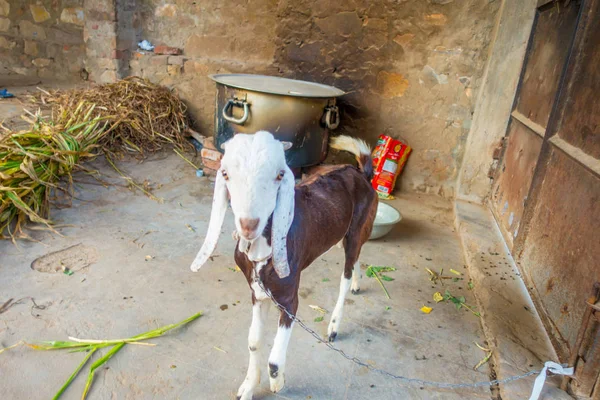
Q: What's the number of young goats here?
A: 1